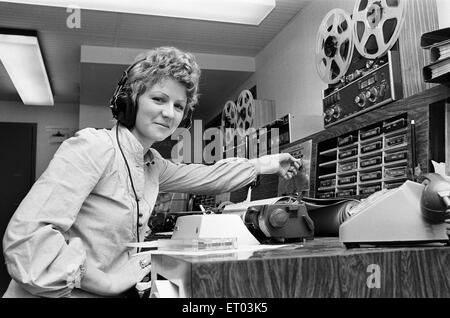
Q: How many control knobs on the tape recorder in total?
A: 4